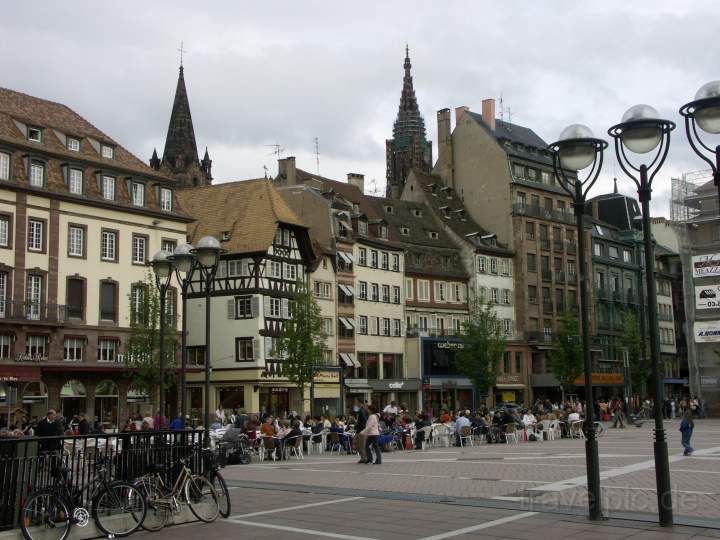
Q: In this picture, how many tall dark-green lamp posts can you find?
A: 6